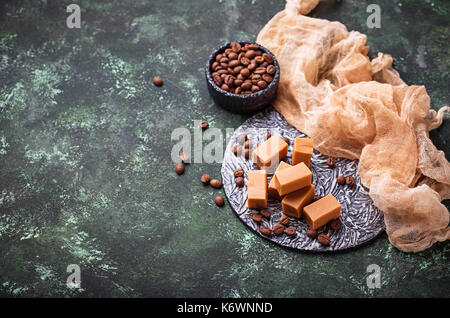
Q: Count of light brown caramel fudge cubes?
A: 7